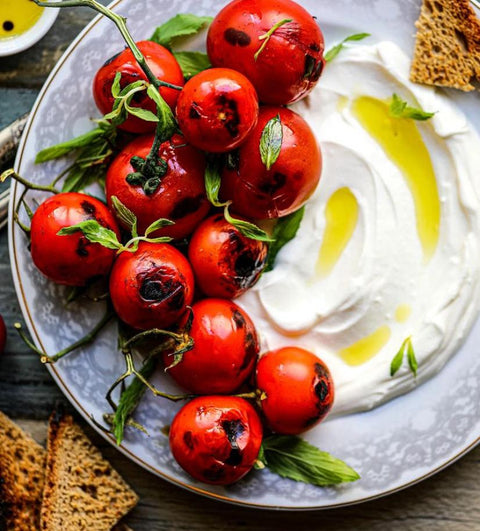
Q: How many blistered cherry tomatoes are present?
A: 11